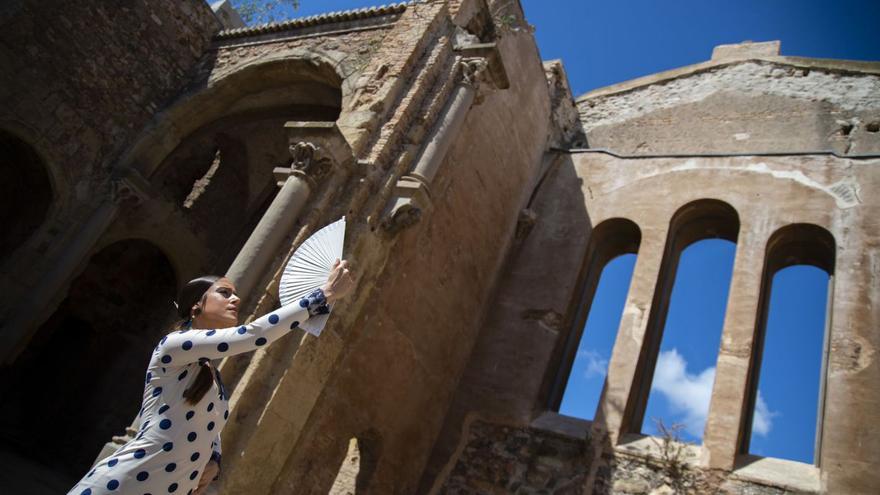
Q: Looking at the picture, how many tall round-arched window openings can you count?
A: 3